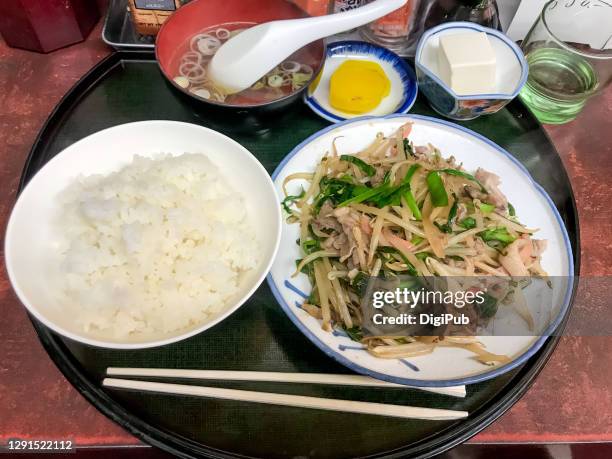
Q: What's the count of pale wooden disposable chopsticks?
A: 2